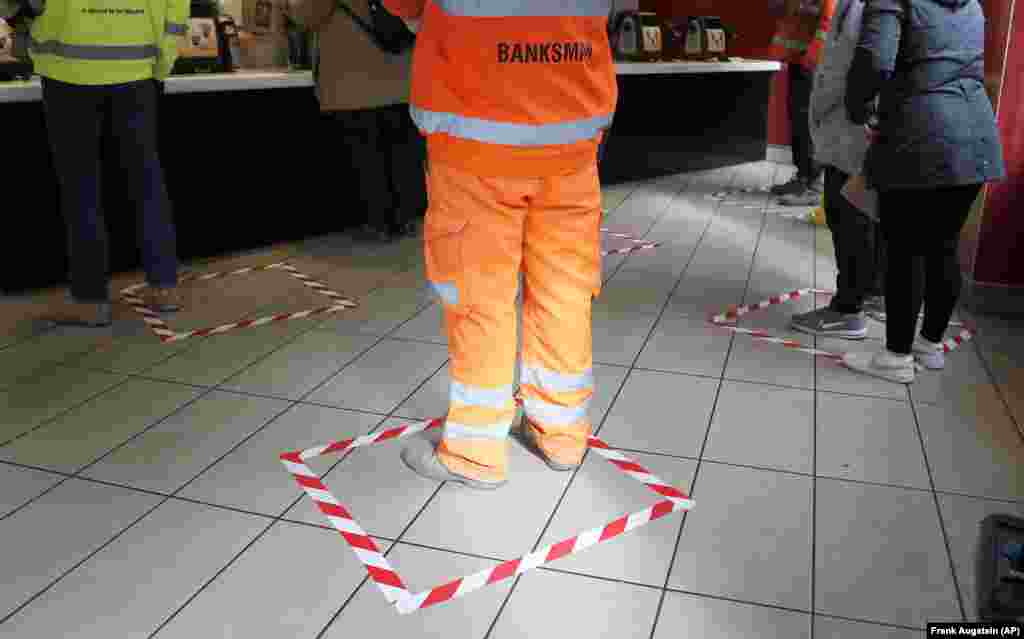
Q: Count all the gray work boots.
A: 2